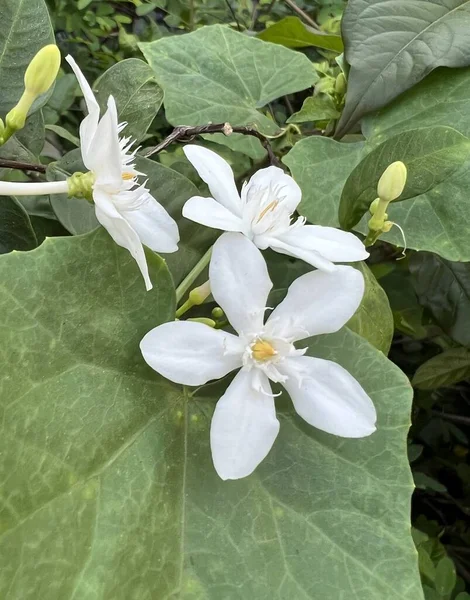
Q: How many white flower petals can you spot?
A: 14